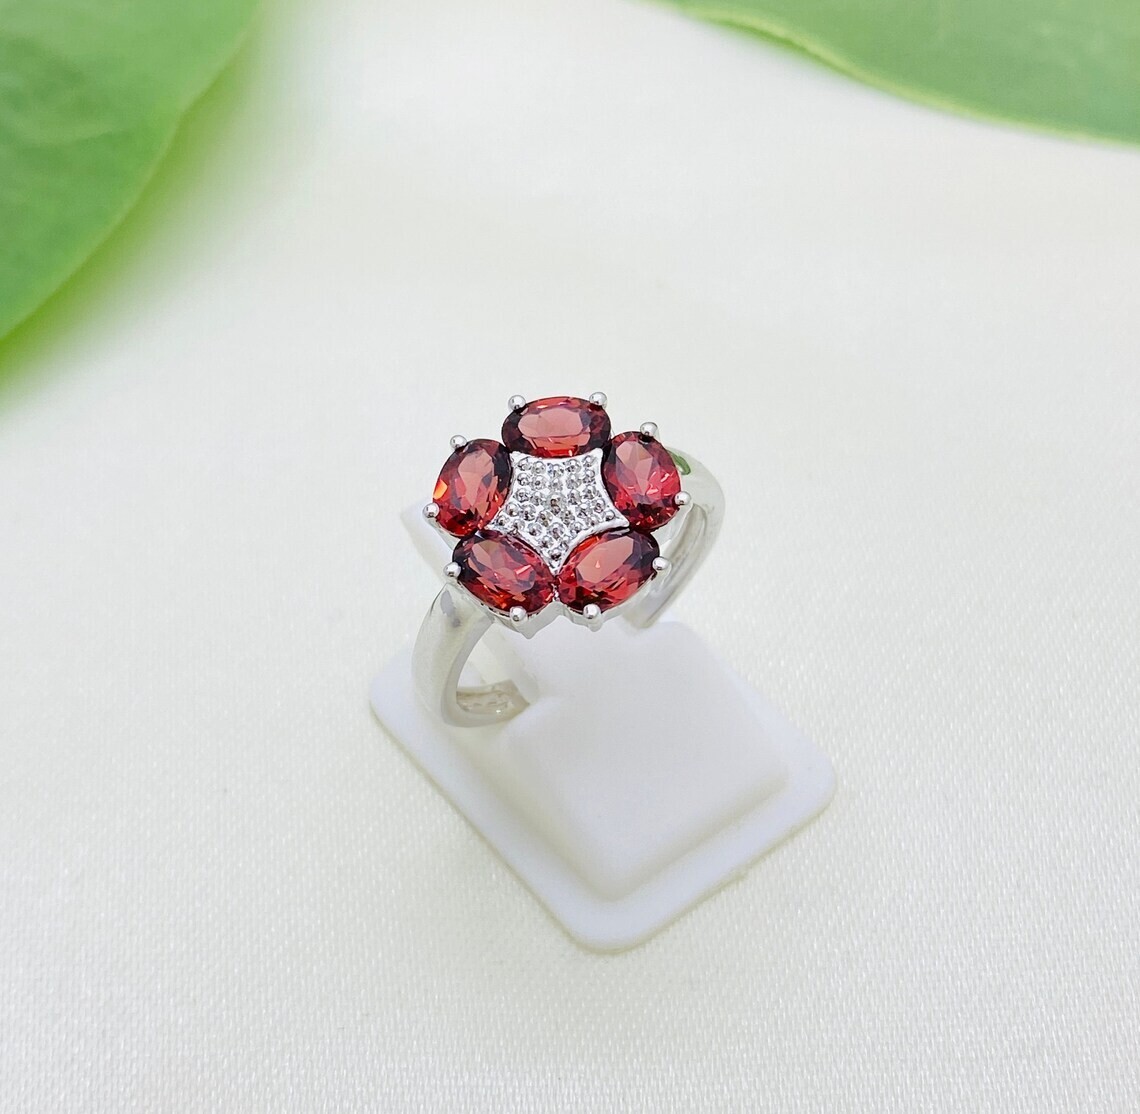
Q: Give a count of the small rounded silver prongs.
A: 10